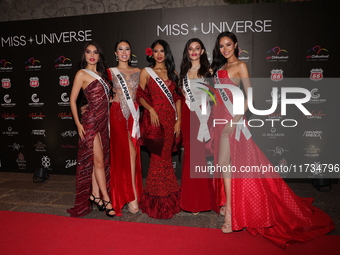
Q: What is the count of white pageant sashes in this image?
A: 5